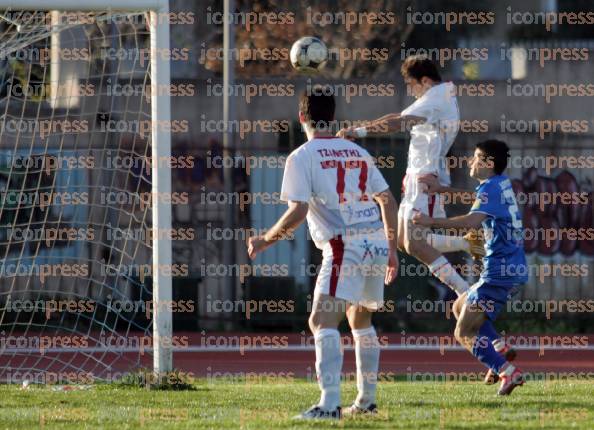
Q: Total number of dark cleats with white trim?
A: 2